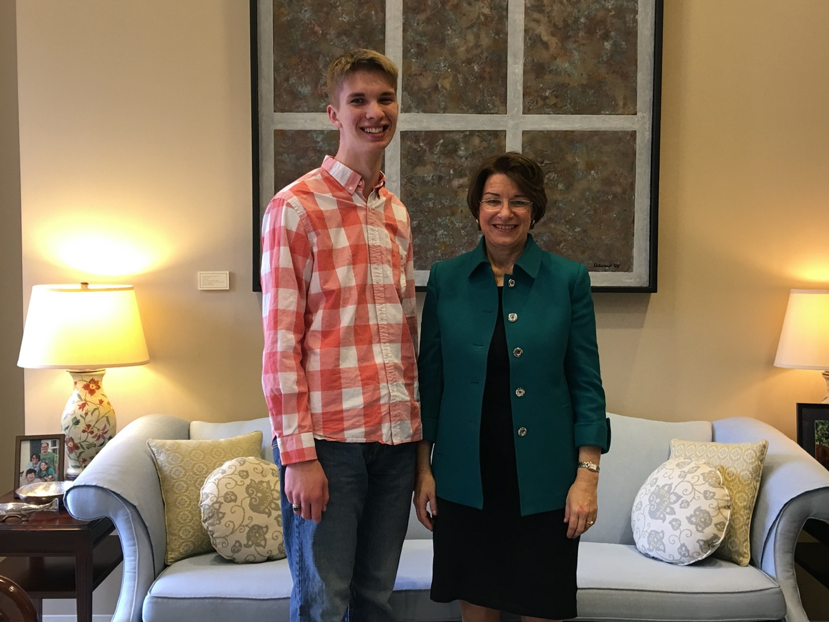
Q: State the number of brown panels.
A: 6